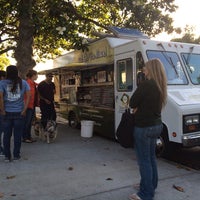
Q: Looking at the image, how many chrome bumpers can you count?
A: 1